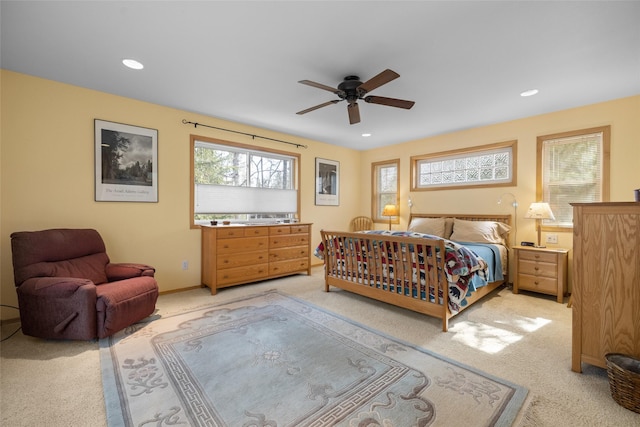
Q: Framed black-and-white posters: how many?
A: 2